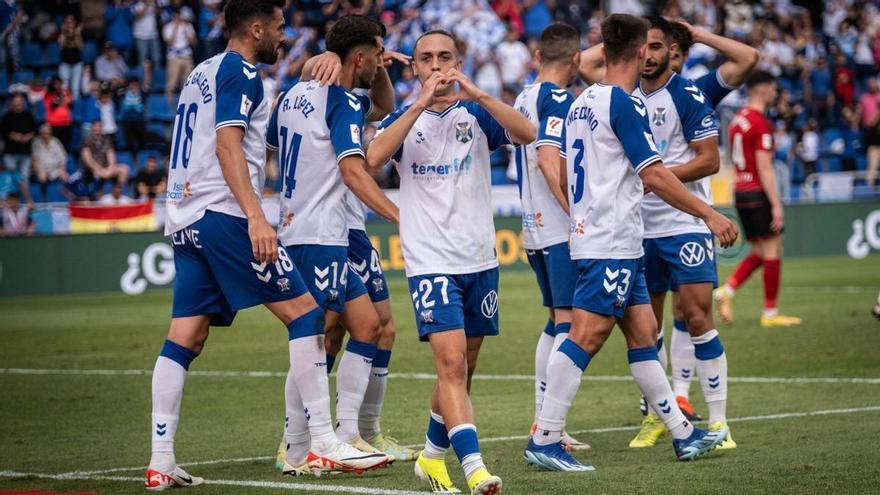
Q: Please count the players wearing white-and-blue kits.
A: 8